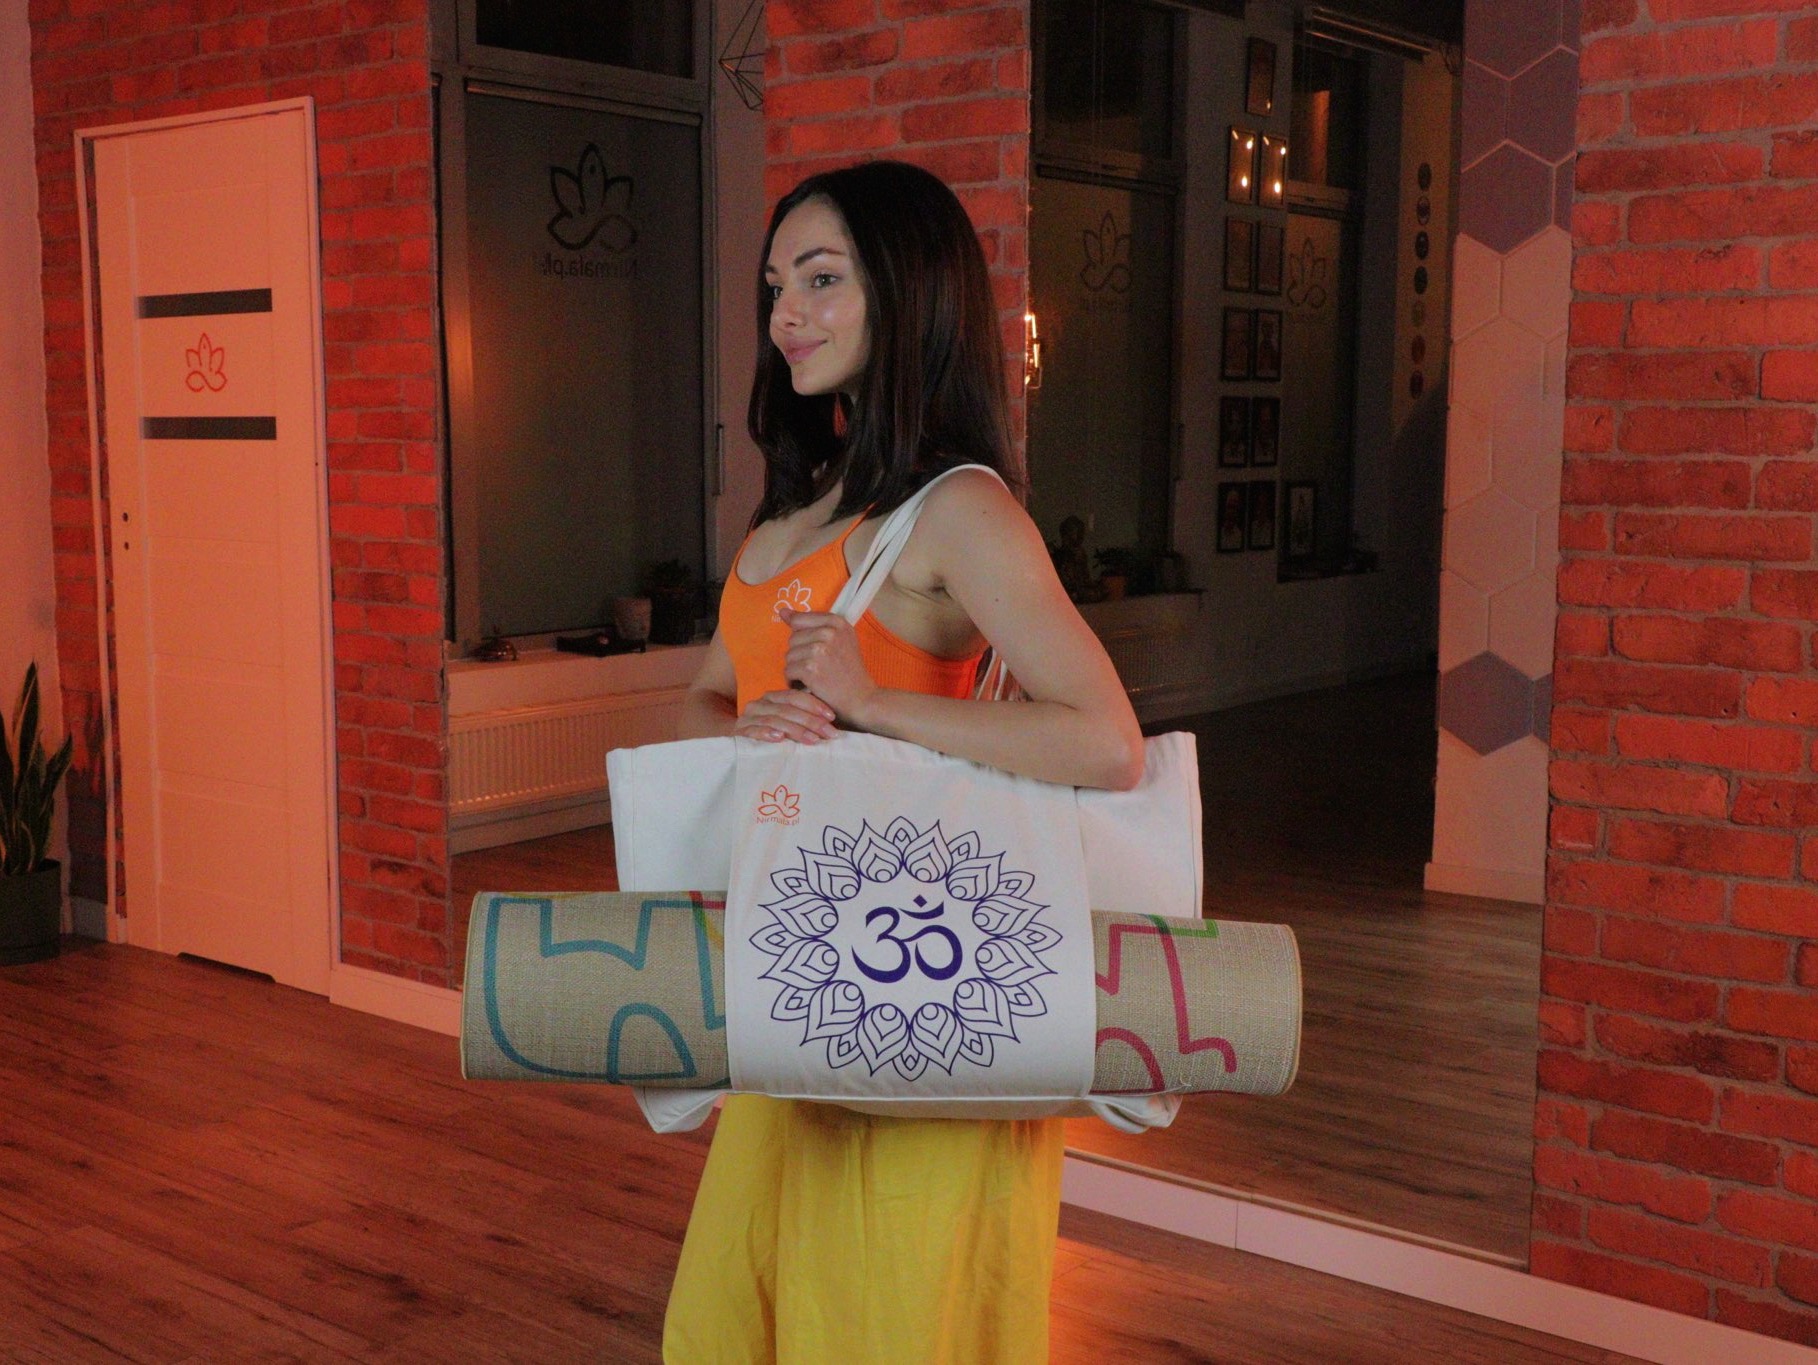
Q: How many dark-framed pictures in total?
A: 12